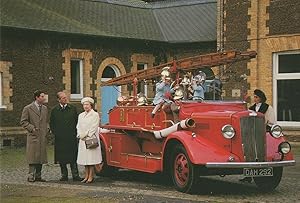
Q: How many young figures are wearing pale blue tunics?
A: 2